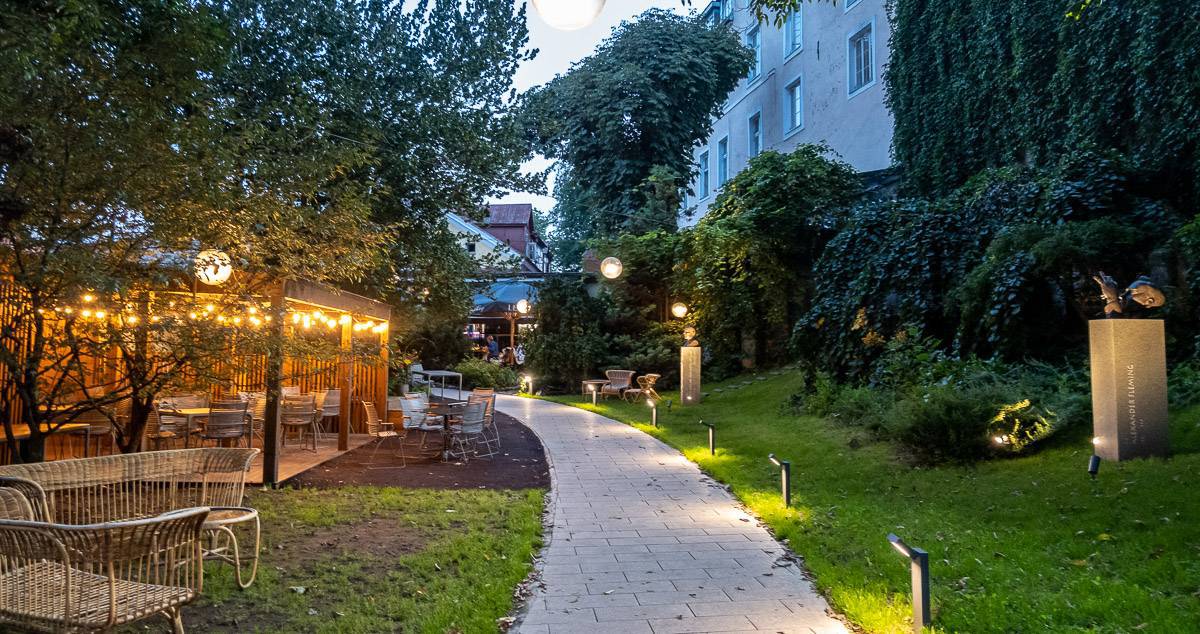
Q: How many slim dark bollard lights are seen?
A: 6